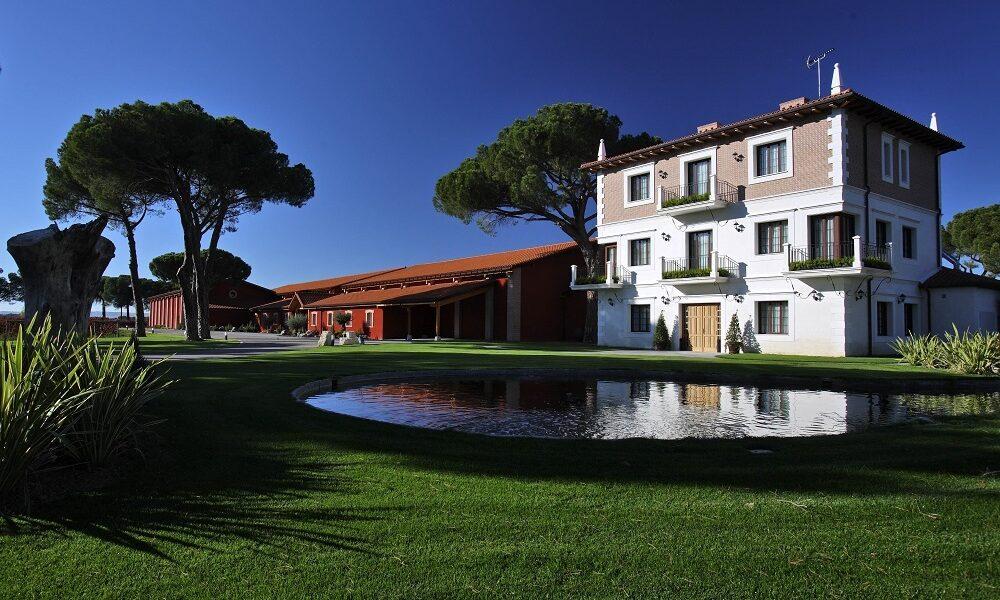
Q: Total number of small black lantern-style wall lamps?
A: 10